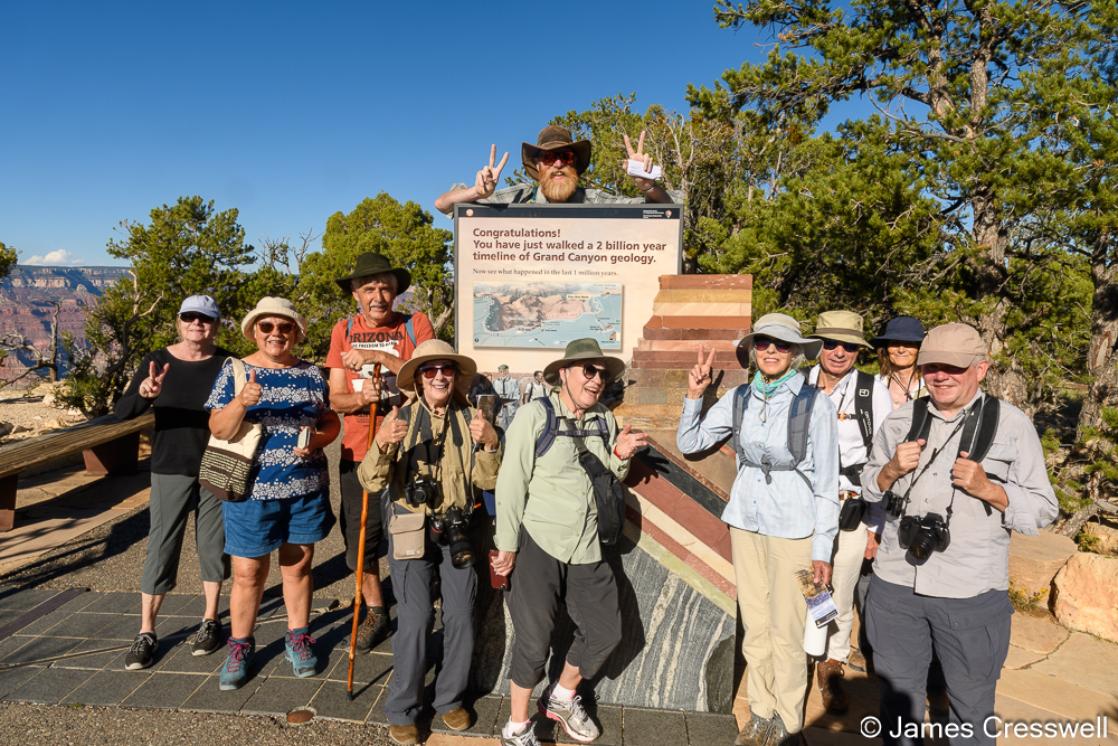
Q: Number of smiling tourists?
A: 10